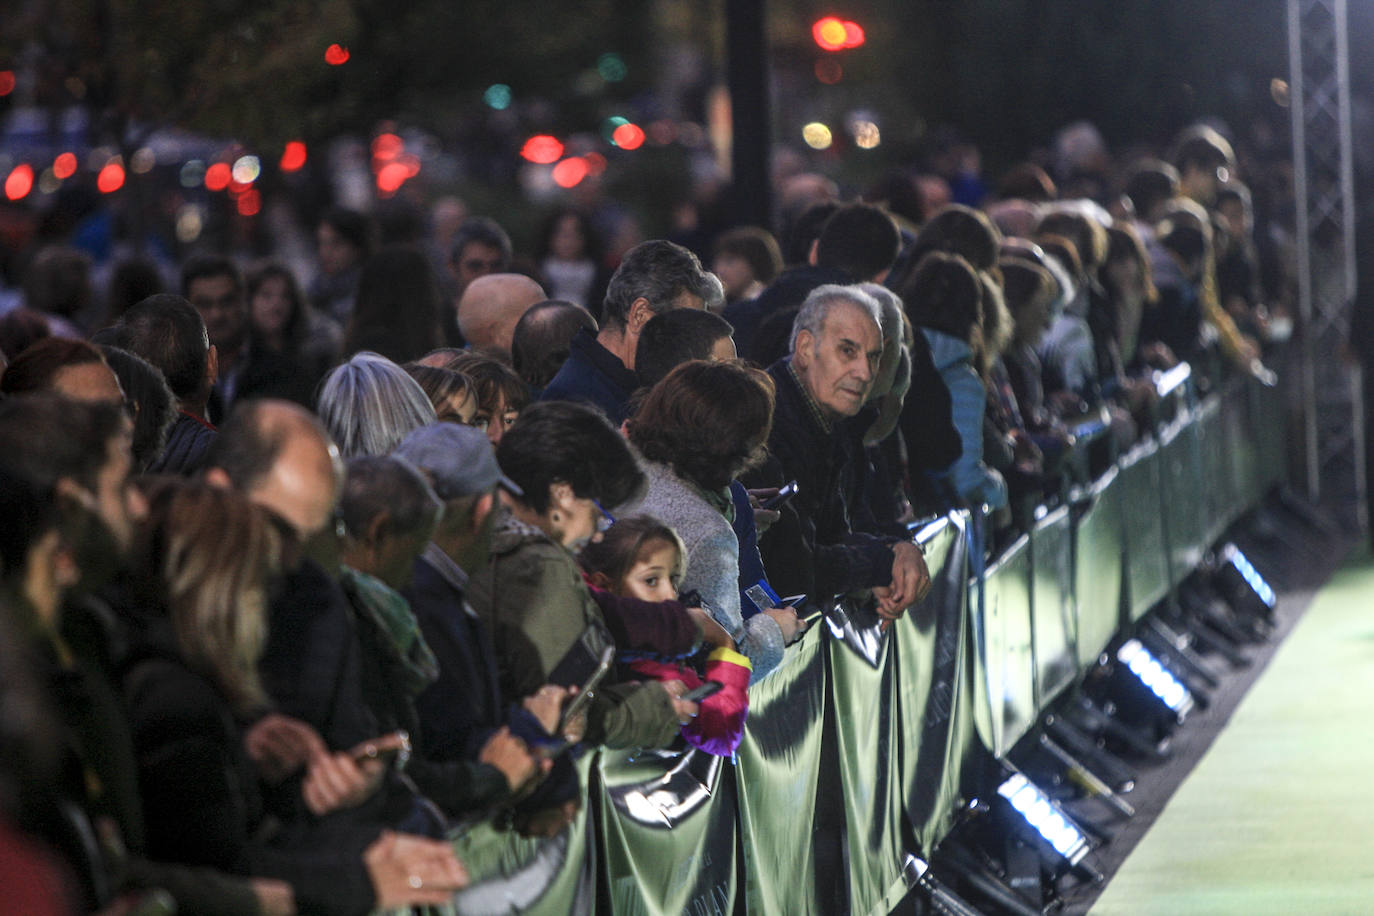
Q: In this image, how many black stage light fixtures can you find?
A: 3